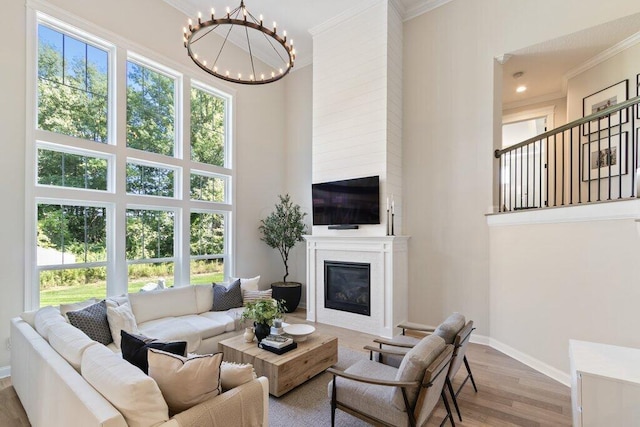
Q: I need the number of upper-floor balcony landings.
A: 1